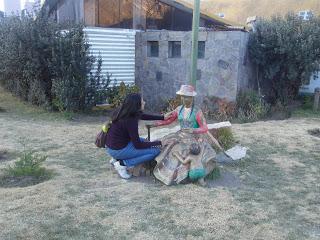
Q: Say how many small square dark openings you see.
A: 3